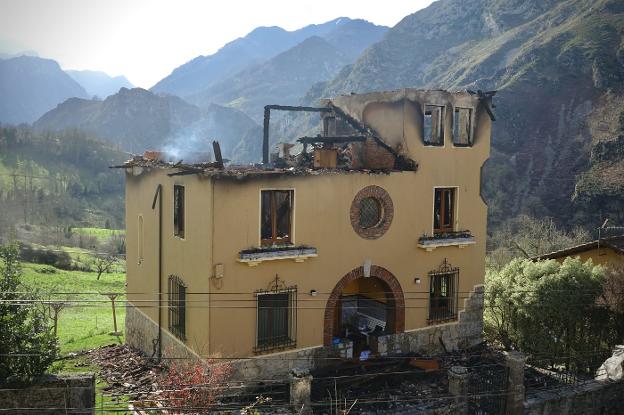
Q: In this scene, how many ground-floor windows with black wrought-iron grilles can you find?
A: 3